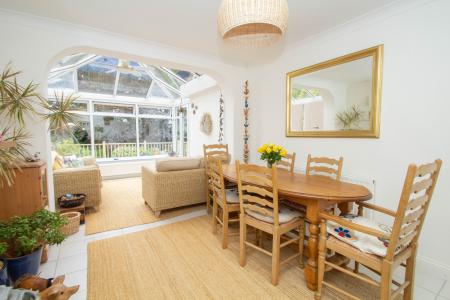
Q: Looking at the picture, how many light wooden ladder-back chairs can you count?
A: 6